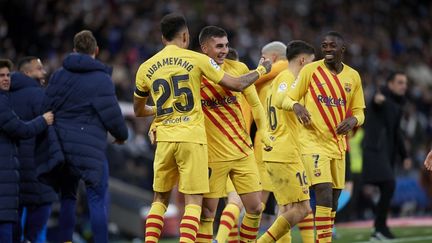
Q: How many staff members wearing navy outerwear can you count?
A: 3